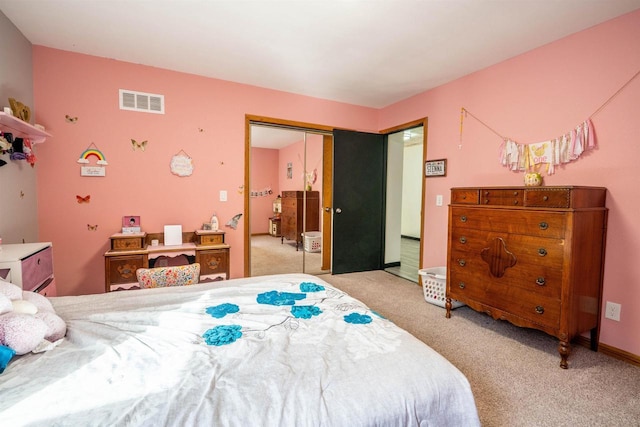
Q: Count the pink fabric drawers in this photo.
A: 2